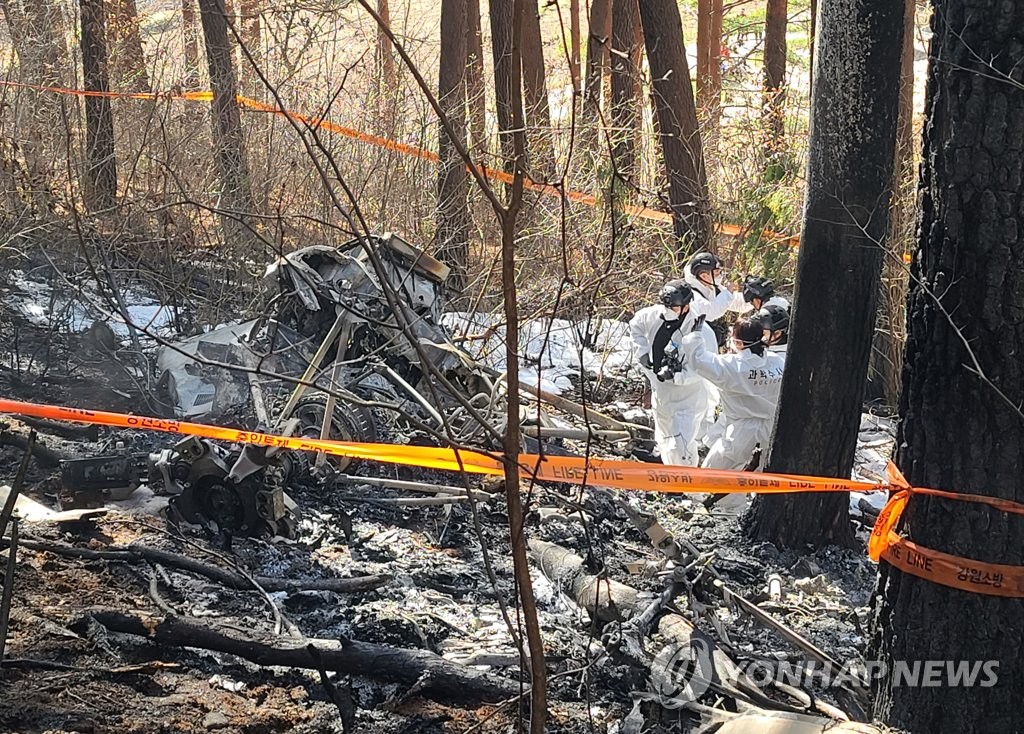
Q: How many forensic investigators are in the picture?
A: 5